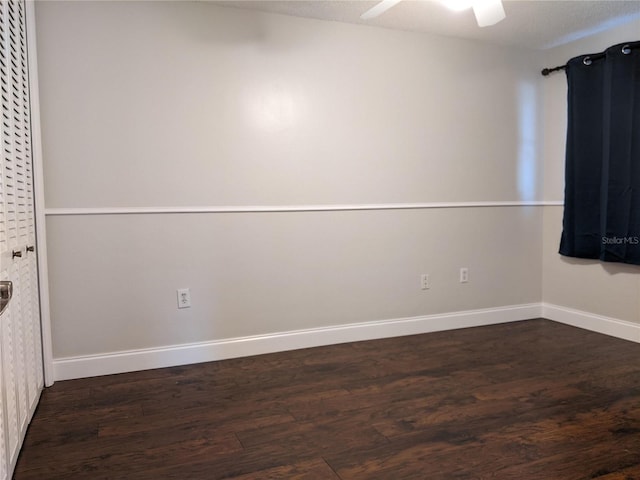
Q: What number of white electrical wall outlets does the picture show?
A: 3